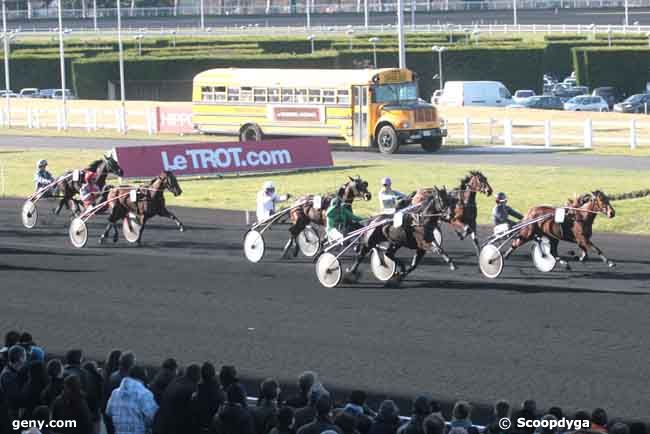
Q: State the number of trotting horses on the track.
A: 6